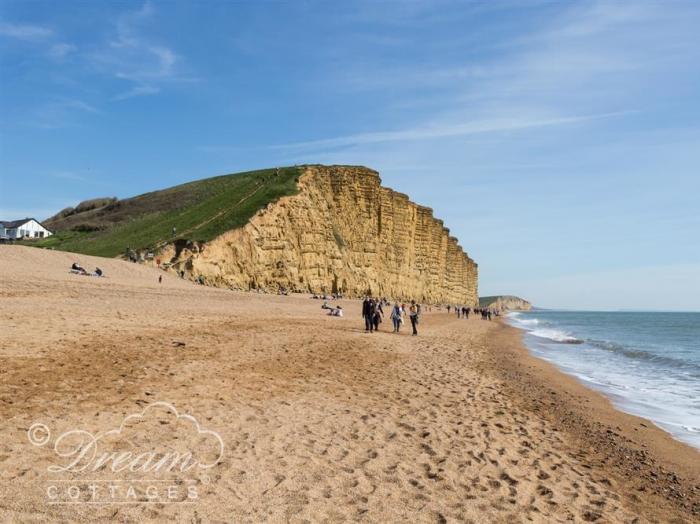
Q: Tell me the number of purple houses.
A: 0